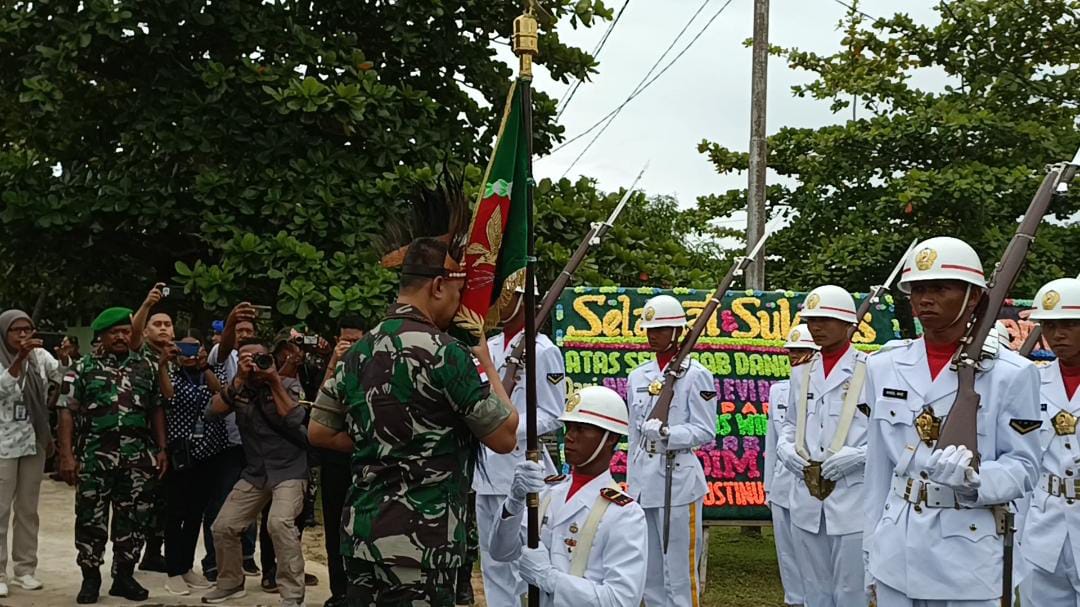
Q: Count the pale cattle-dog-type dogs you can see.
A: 0